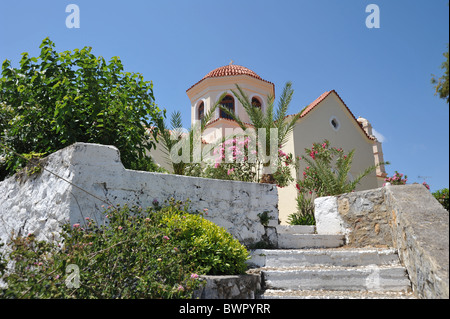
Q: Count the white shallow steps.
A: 5